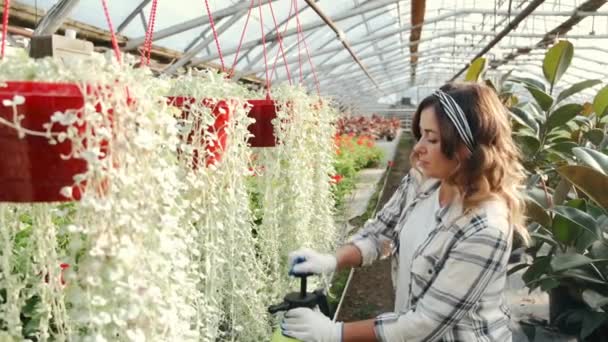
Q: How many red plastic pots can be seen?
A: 3